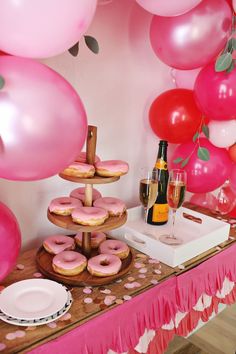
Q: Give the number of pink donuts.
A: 12